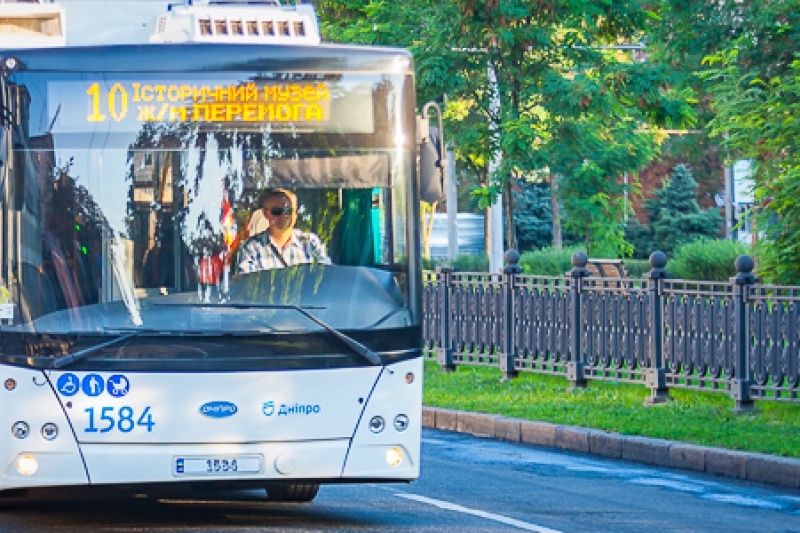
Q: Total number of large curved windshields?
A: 1